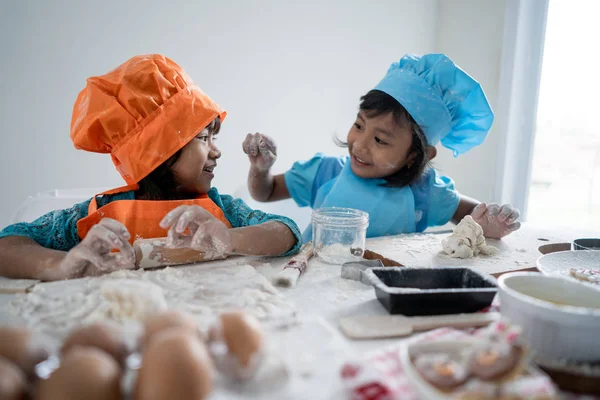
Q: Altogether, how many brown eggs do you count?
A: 7